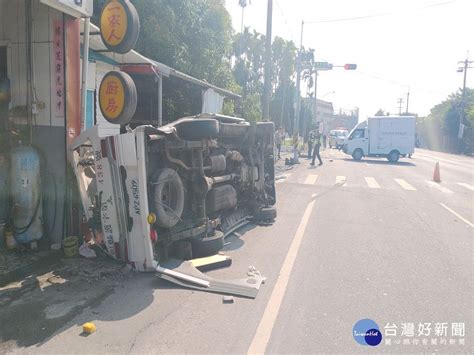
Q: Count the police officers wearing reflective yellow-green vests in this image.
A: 1